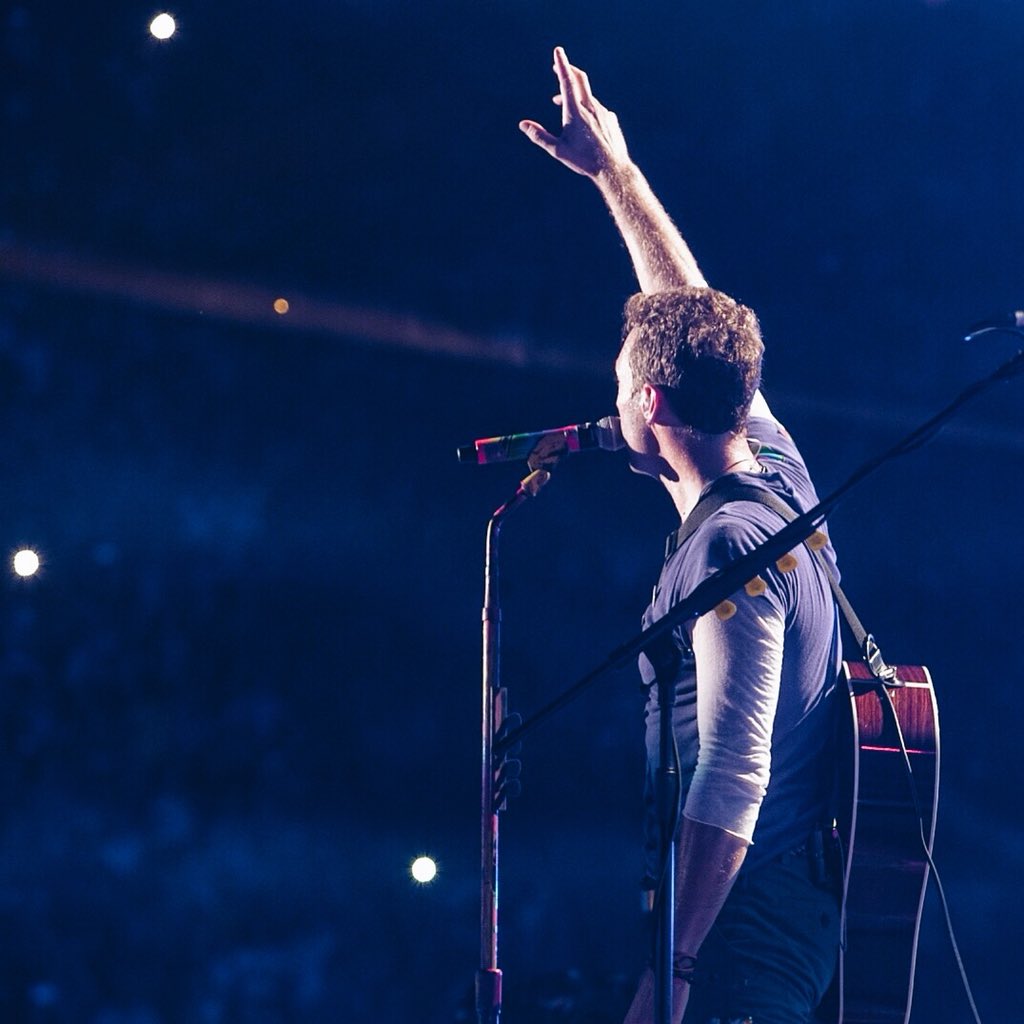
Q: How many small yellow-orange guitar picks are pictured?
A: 4